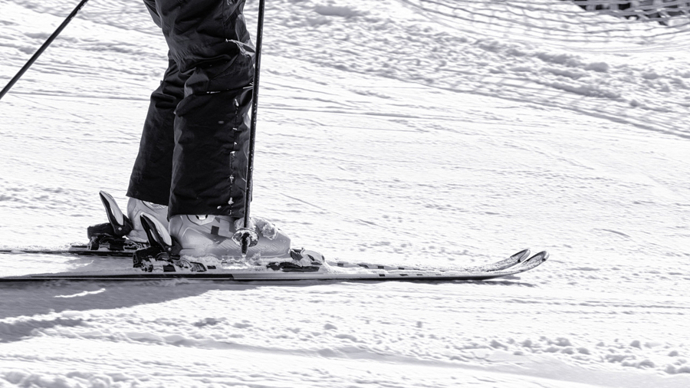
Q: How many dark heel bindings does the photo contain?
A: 2